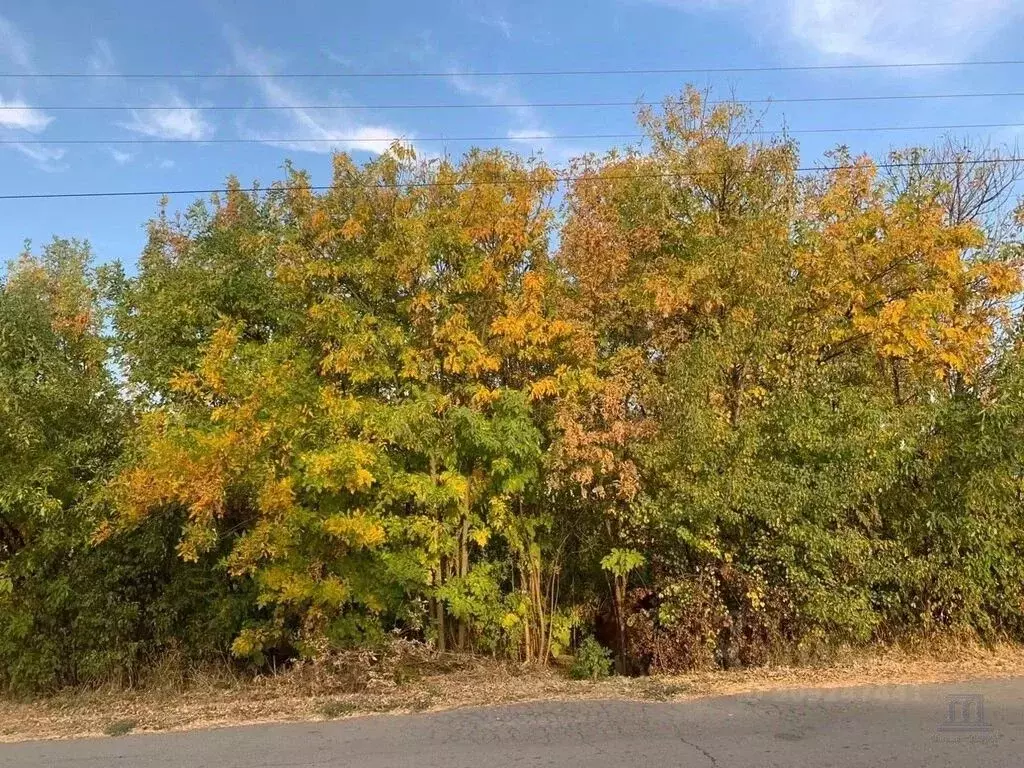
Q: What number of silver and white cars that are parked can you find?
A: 0